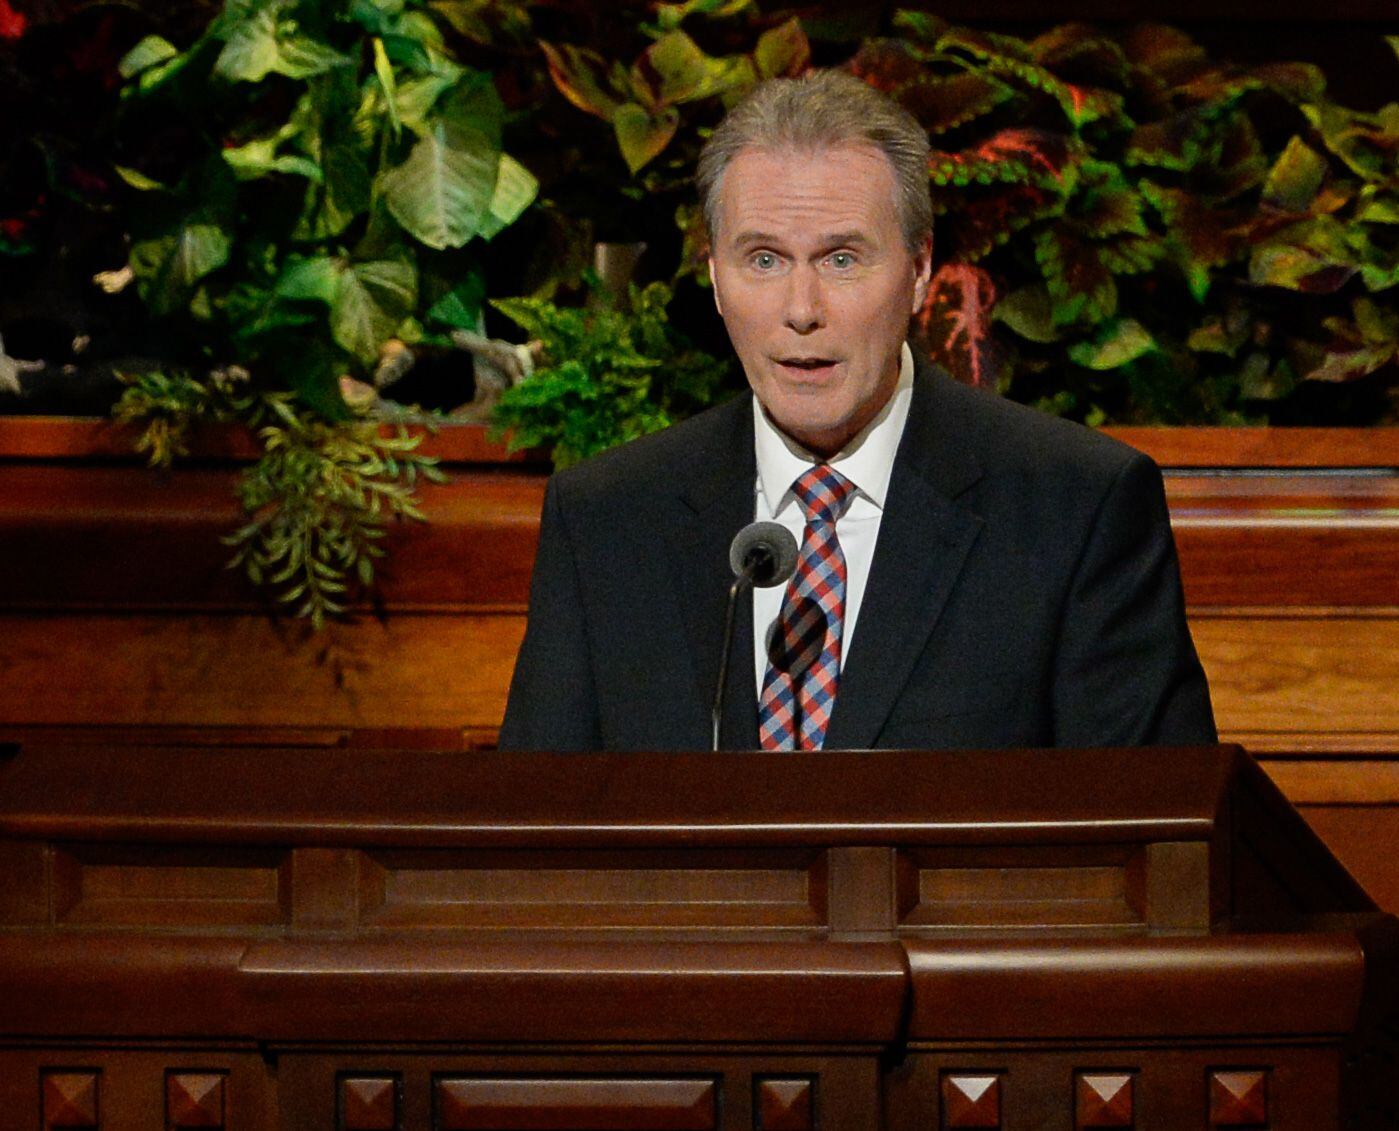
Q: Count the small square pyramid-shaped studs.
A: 7